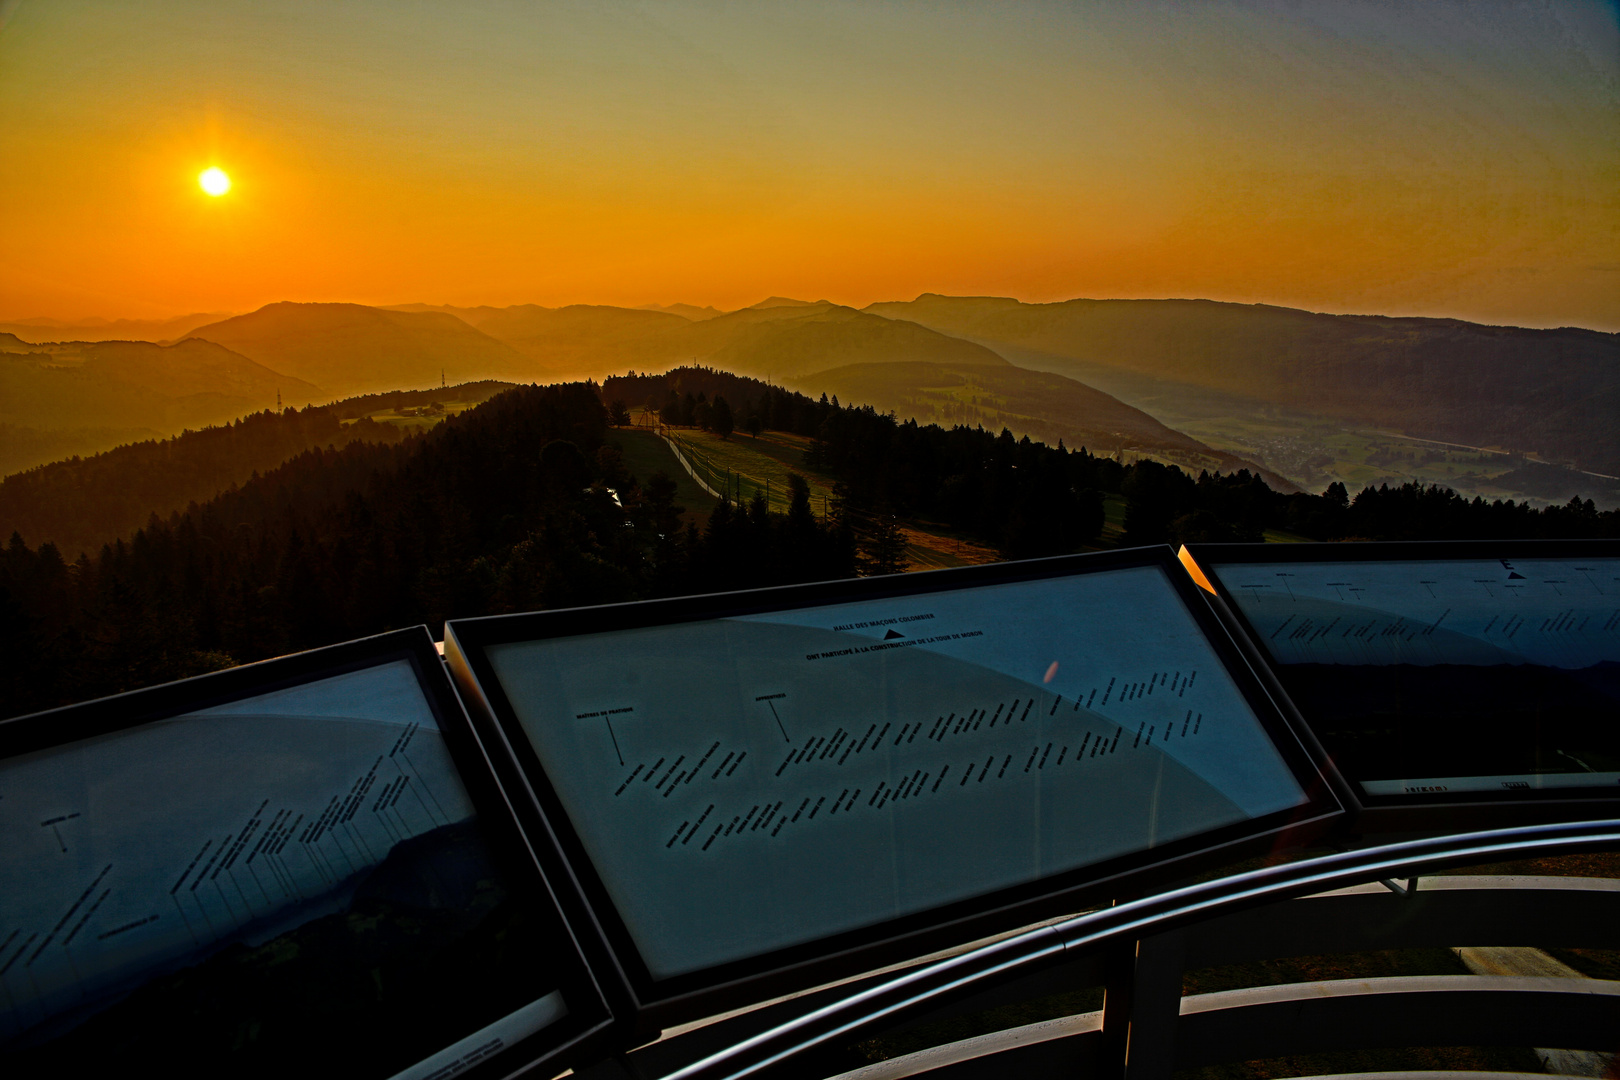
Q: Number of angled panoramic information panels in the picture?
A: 3